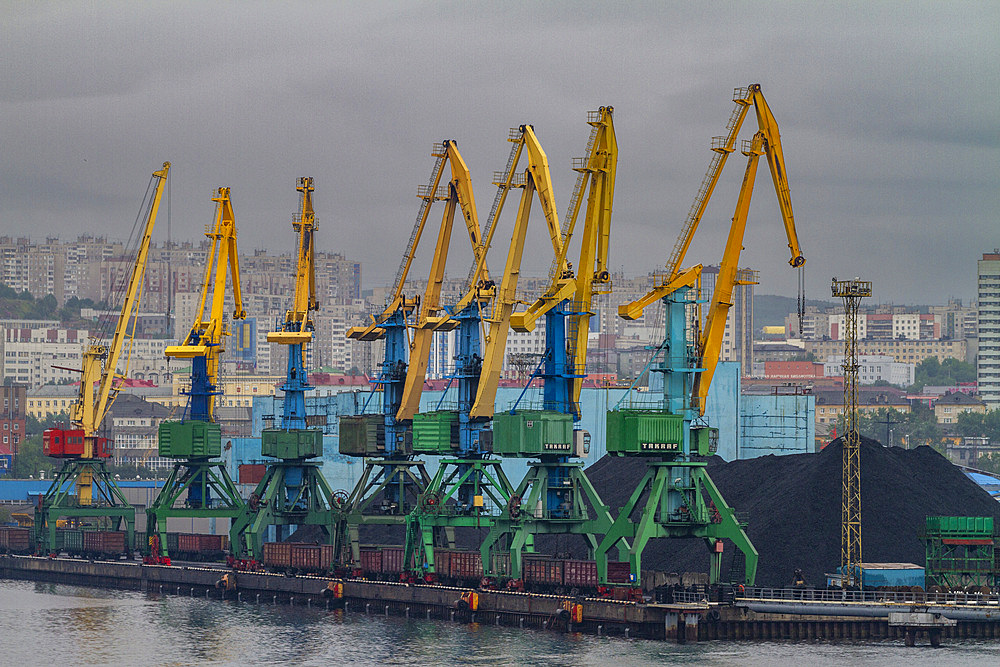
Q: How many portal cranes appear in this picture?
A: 7